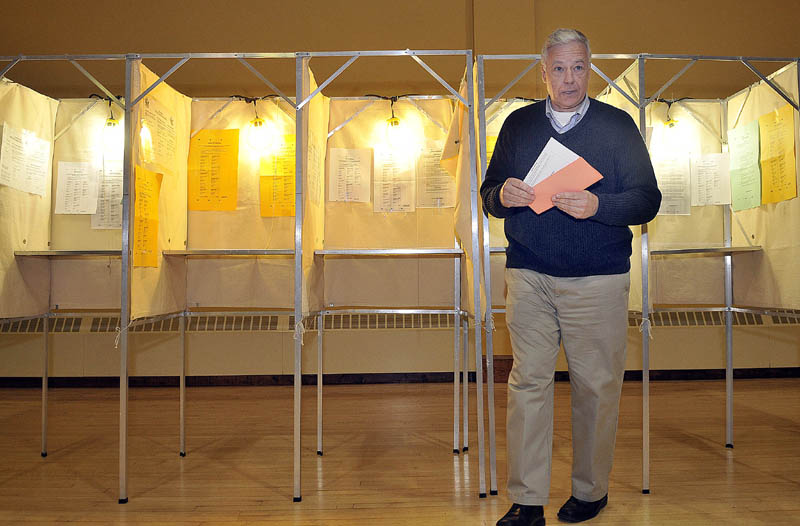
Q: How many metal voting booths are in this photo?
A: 5